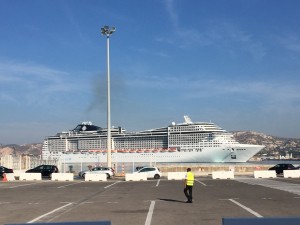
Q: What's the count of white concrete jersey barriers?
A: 9